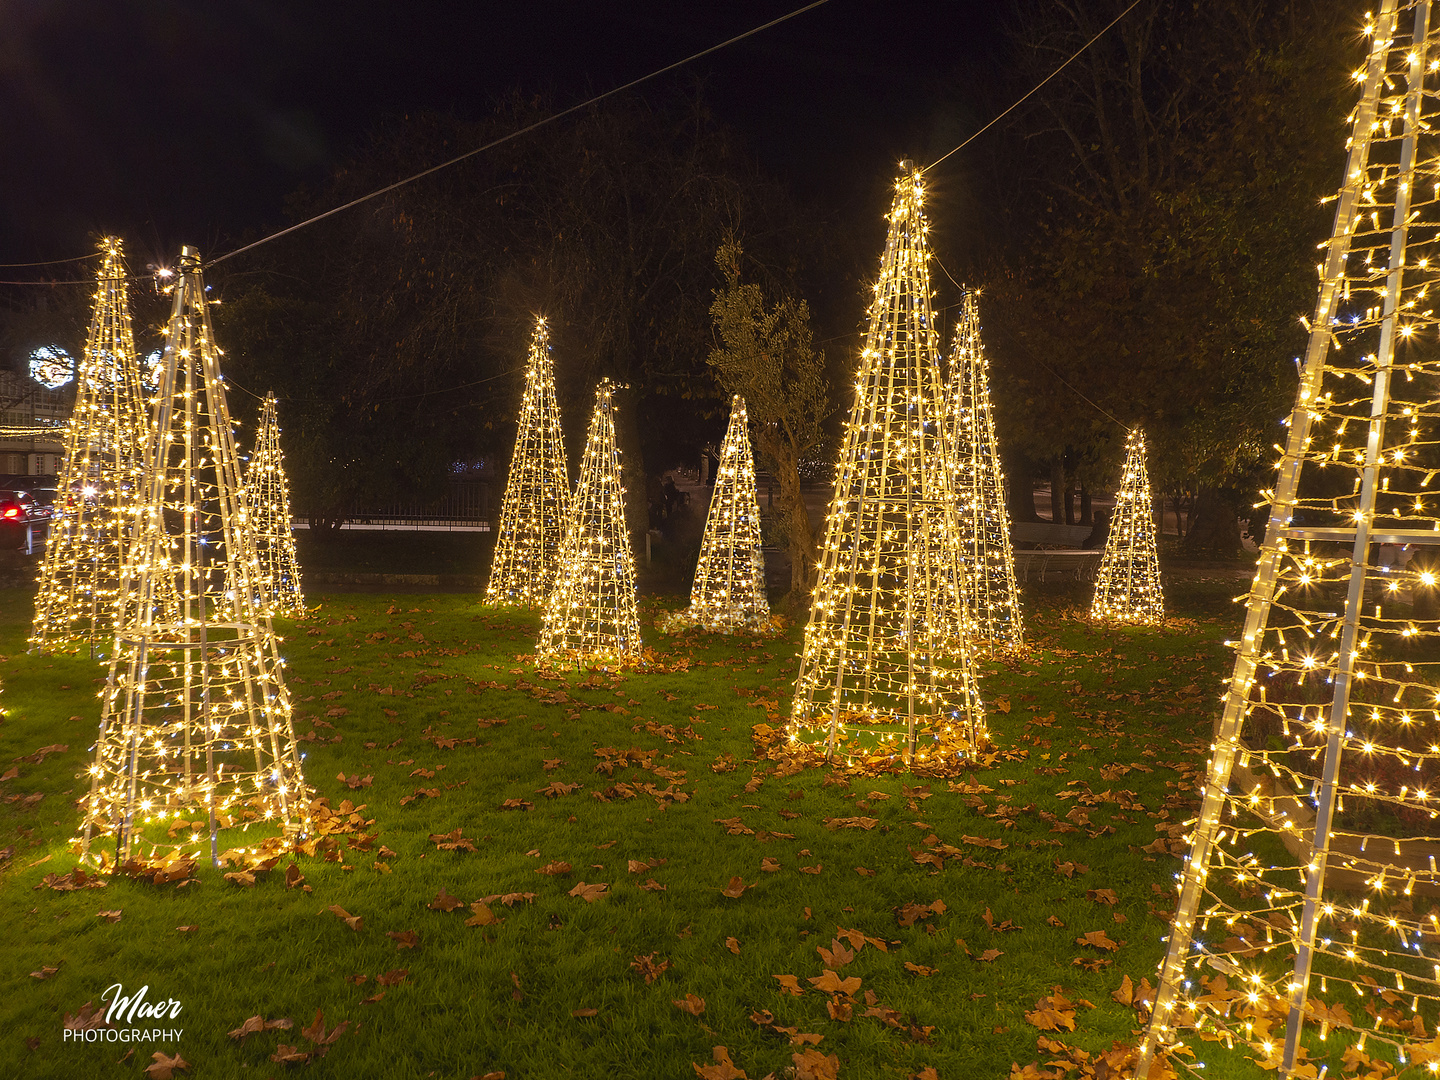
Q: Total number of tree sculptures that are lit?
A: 10